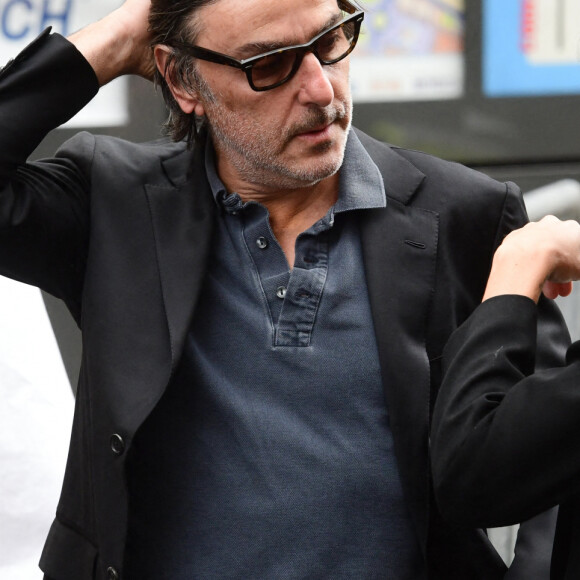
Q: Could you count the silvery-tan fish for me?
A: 0